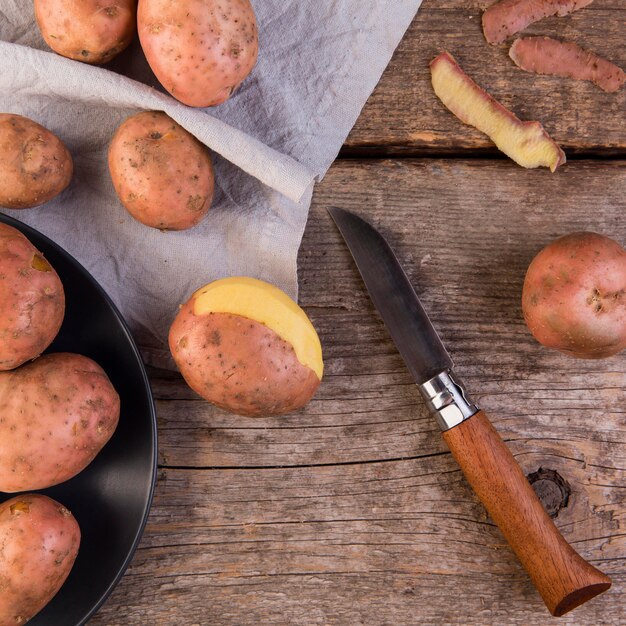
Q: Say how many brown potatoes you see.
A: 9